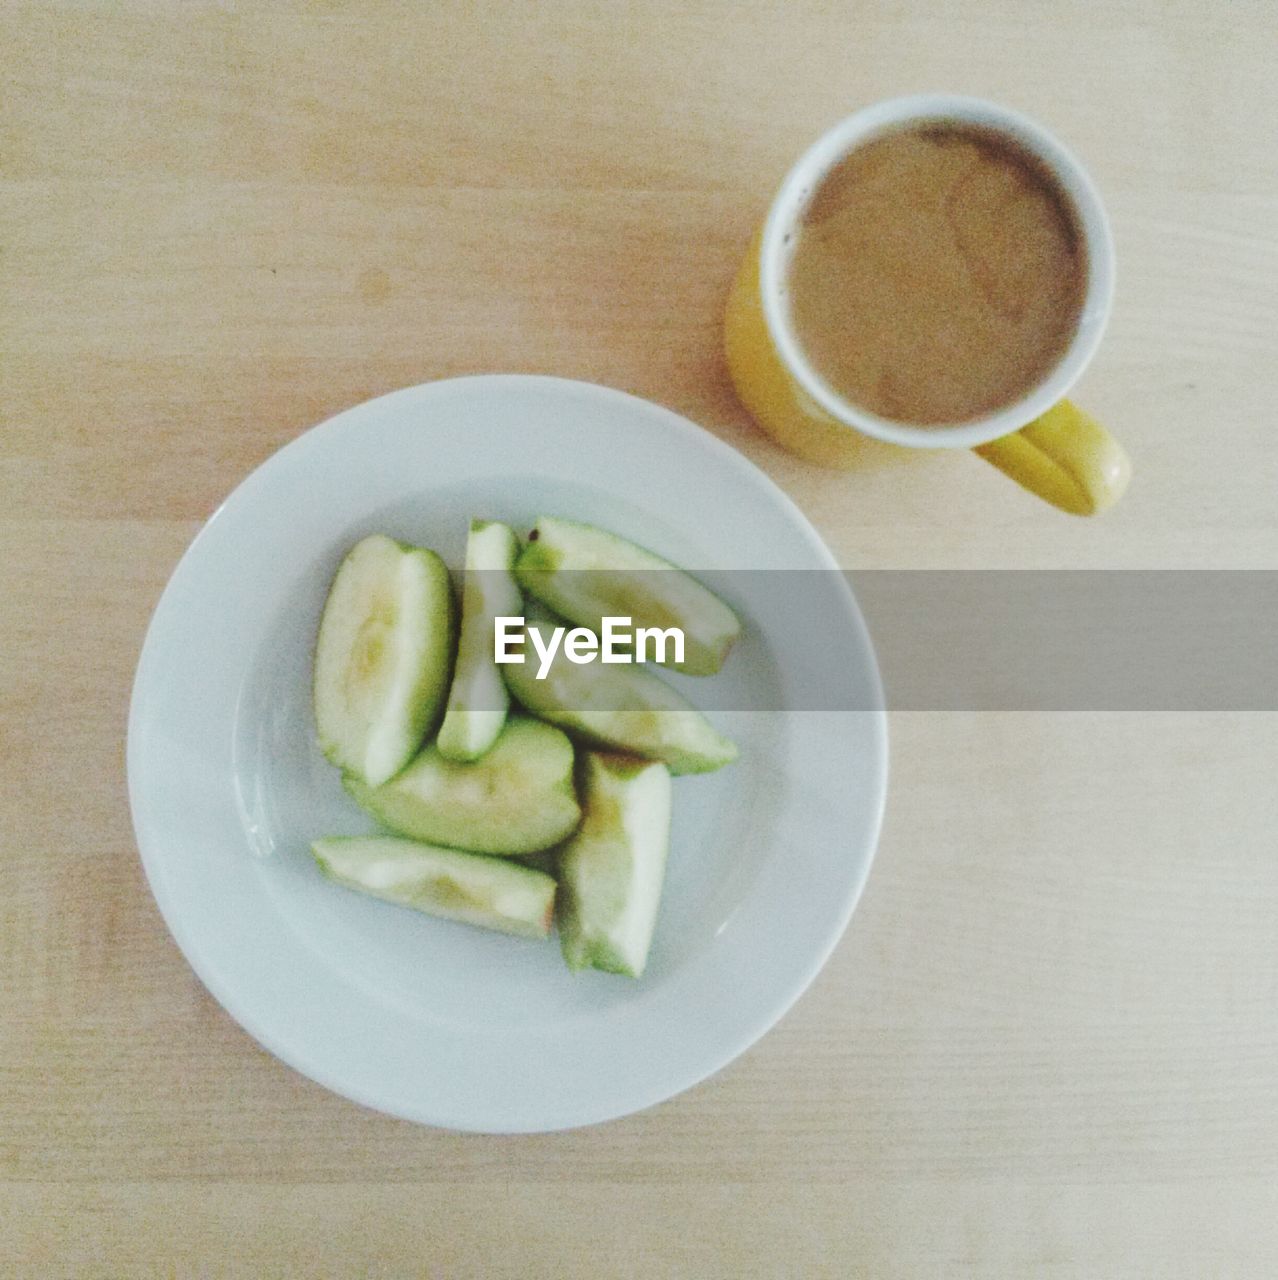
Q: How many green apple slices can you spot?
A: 7